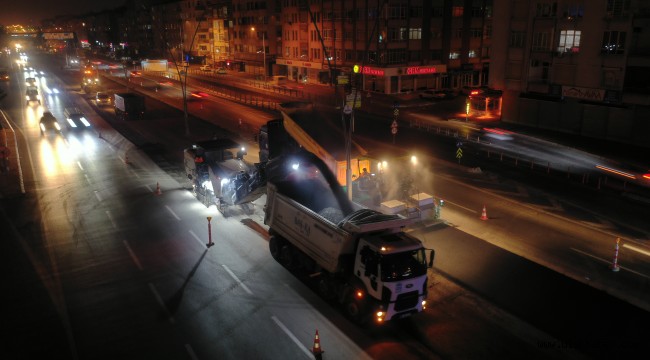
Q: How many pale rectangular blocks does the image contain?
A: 2